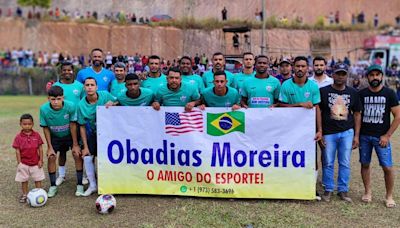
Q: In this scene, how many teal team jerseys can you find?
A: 13